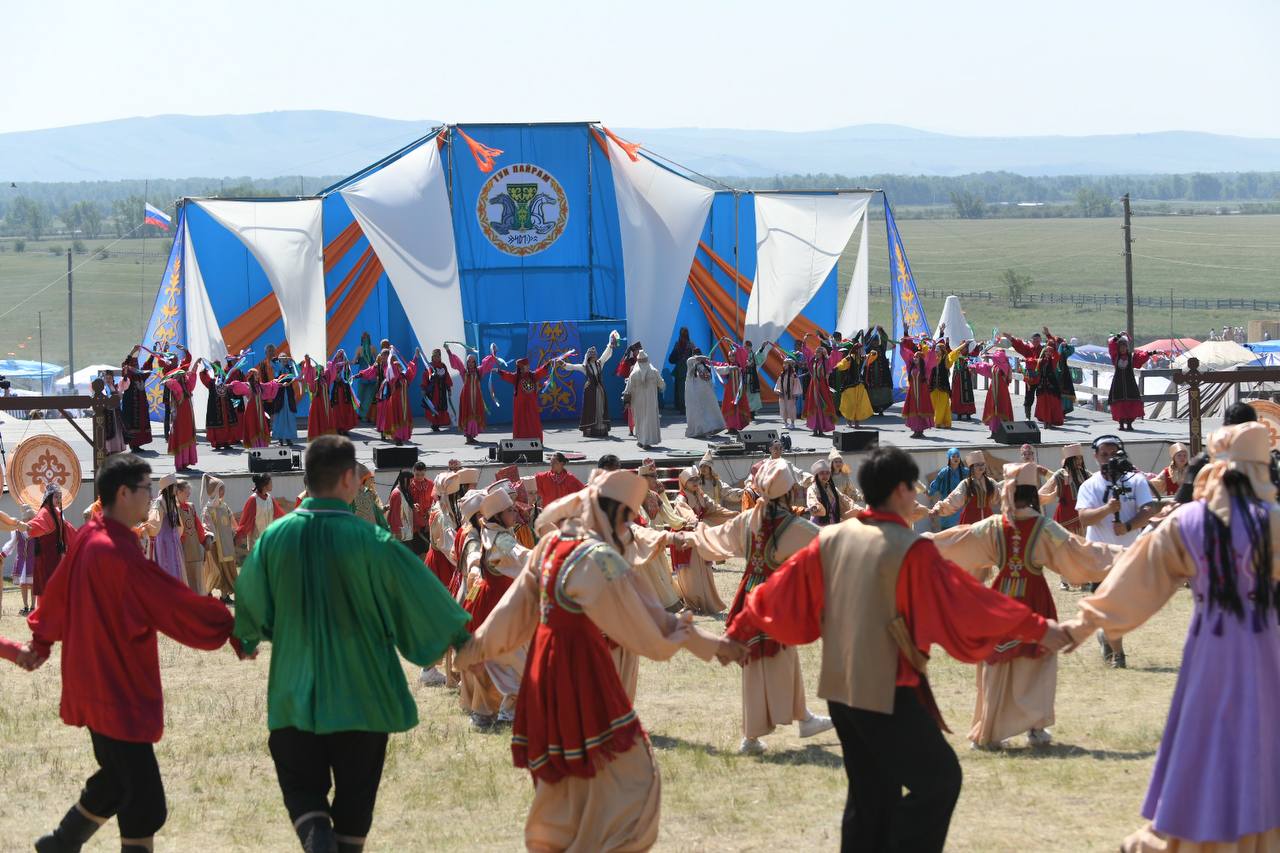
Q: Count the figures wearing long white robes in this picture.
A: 2